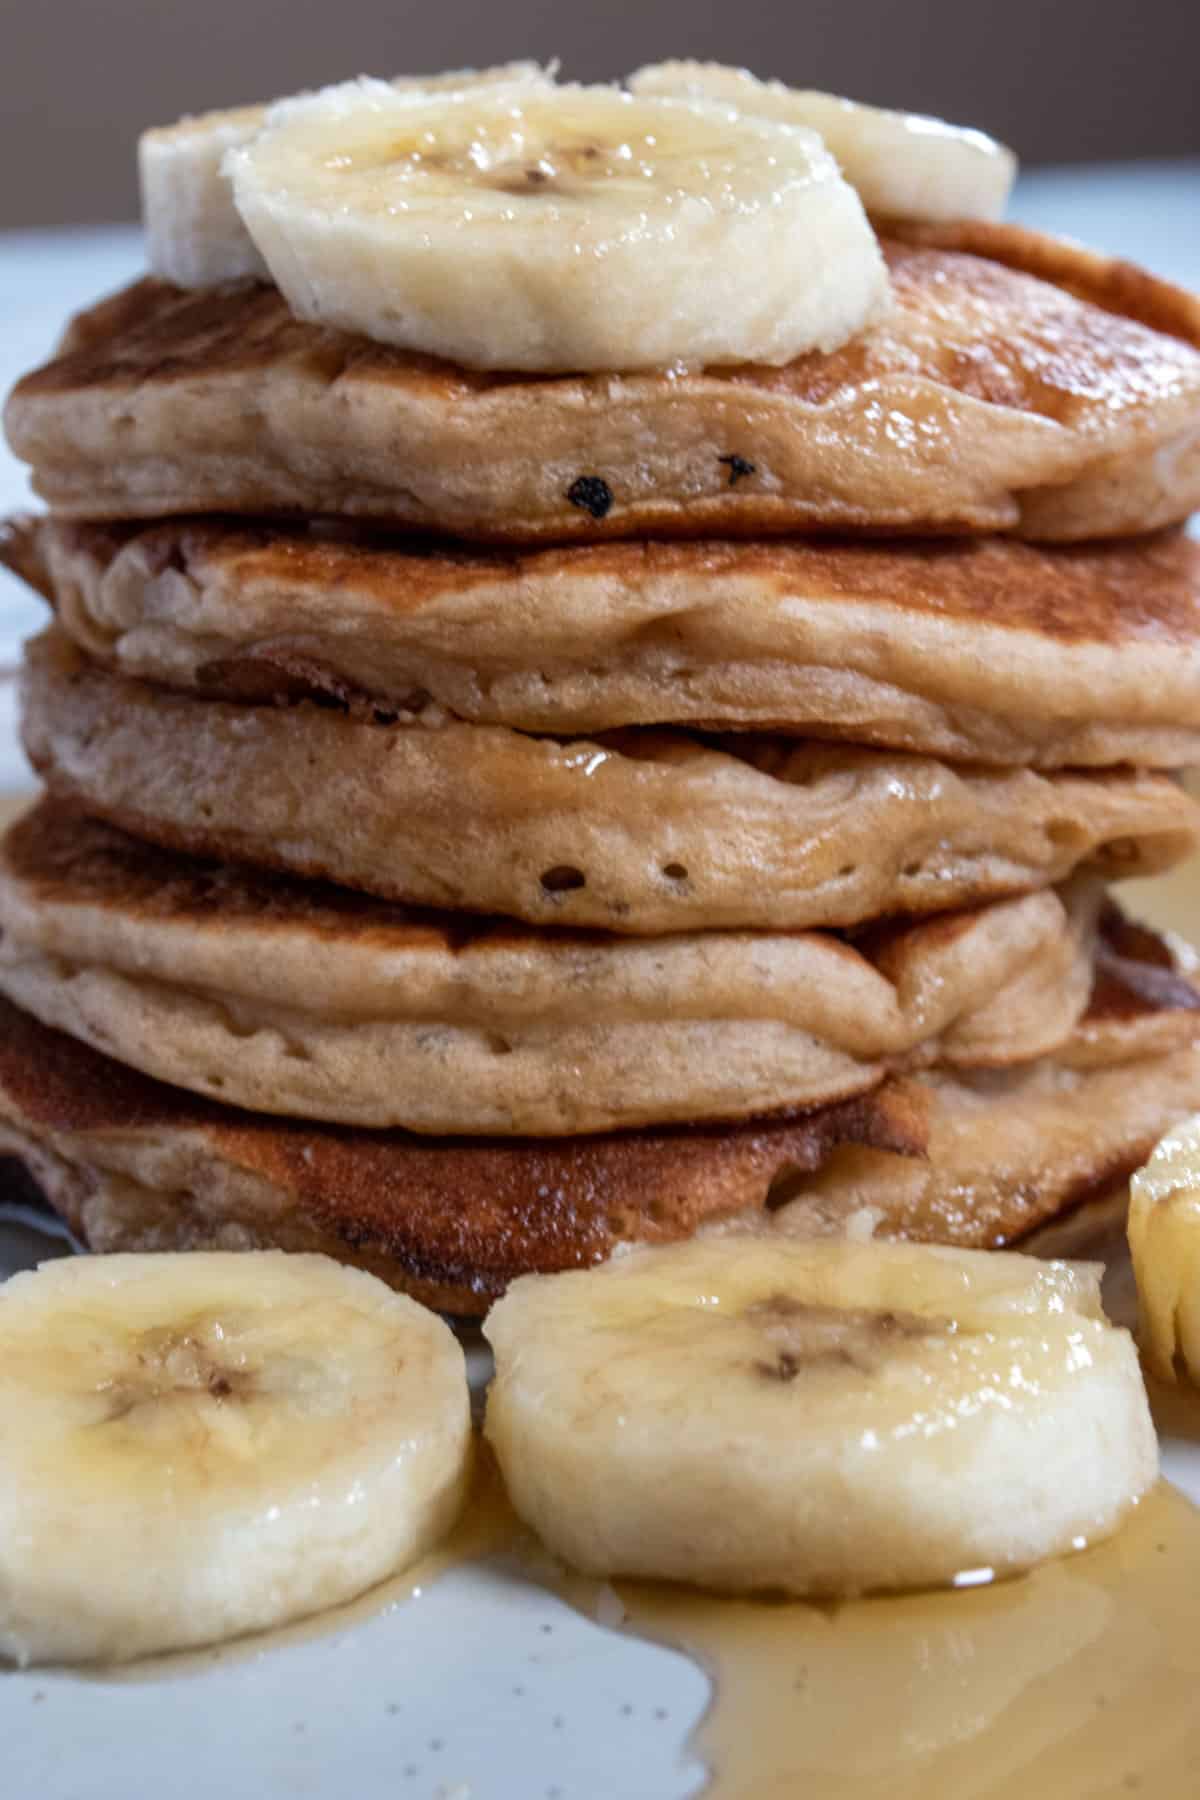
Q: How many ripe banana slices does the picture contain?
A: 6